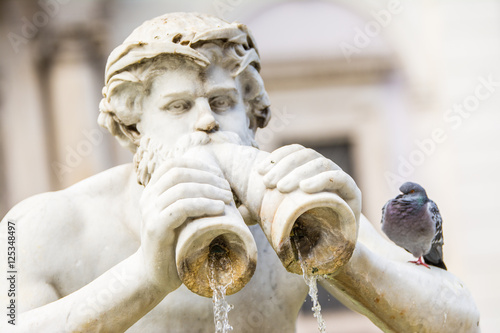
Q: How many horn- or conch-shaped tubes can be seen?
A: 2